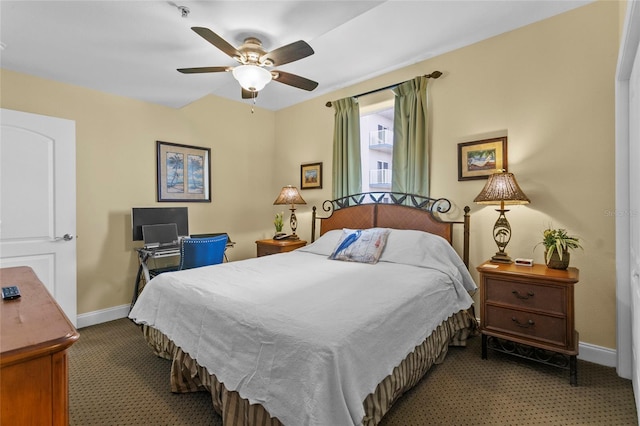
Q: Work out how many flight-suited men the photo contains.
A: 0